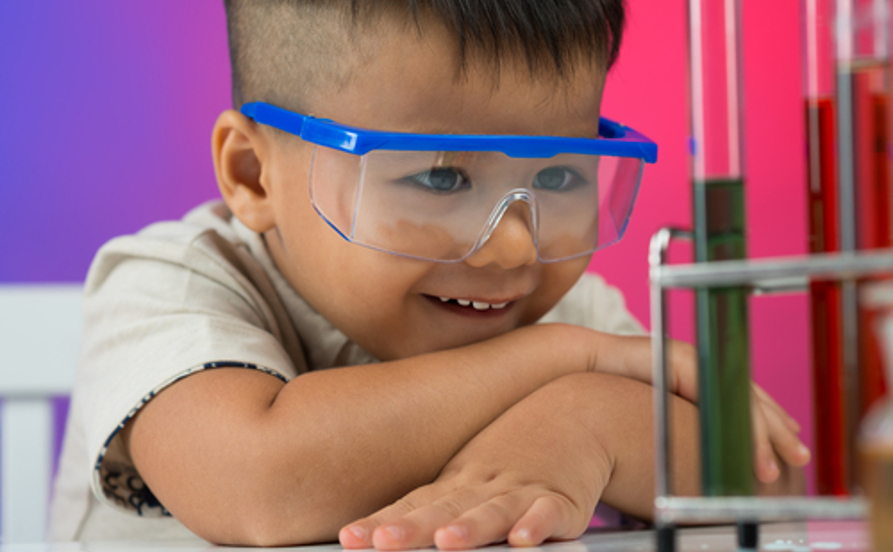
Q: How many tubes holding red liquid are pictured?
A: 2